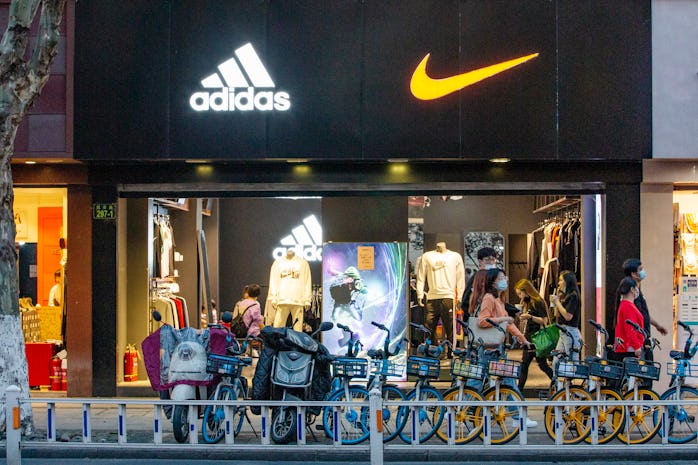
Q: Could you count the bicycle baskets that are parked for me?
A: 10